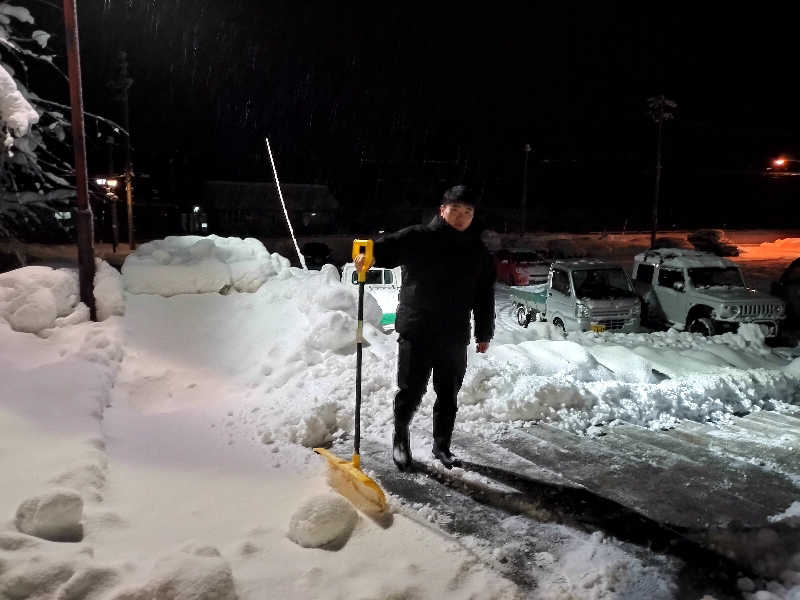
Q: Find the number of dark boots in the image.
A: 2